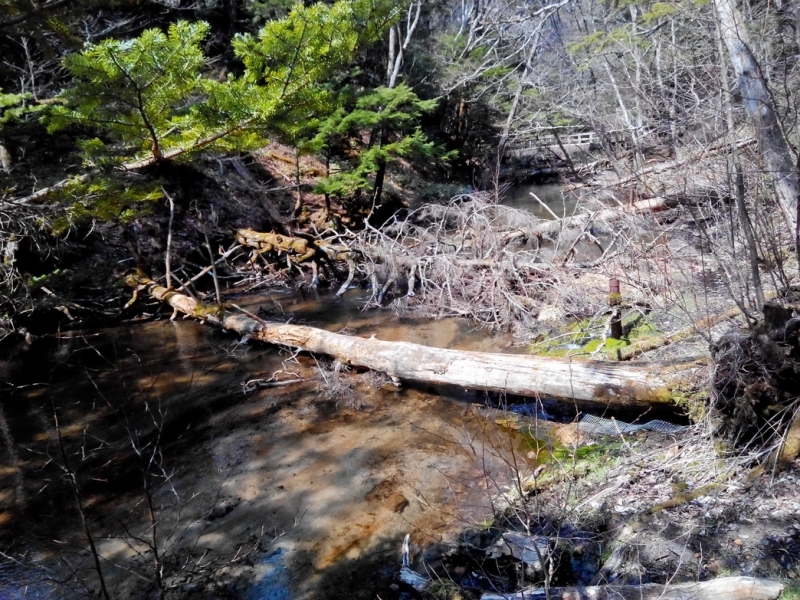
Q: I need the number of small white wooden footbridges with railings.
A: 1